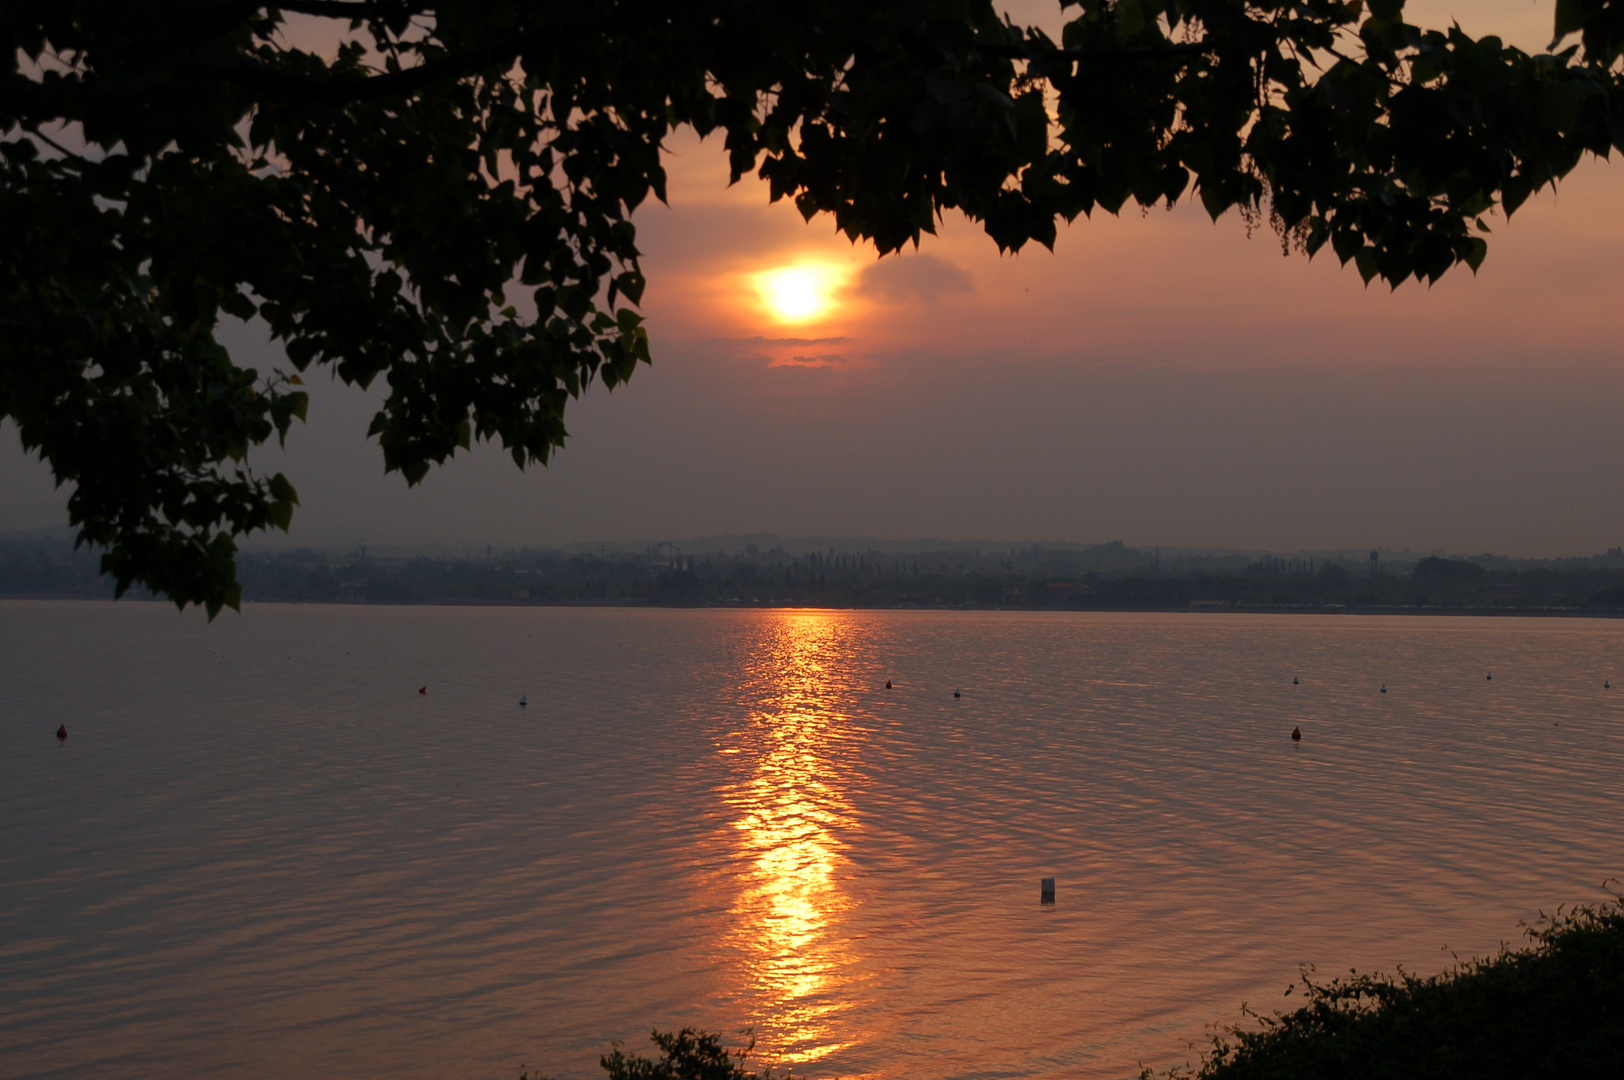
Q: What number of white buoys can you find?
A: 6